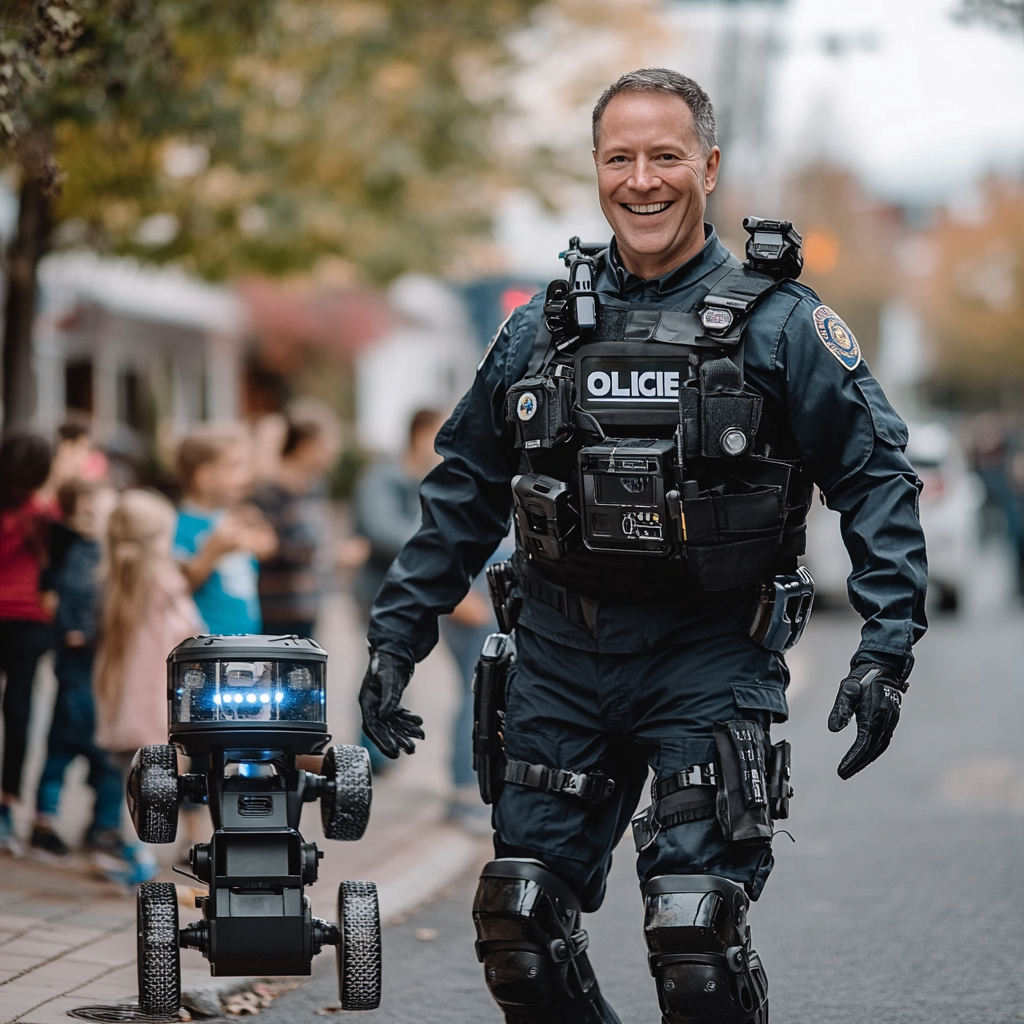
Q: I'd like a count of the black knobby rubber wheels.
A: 4